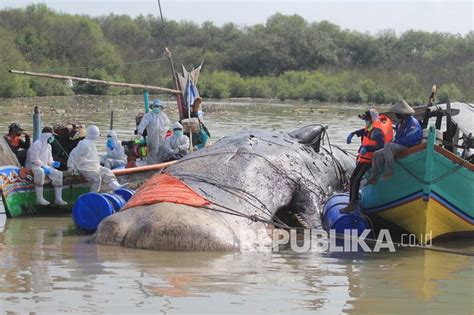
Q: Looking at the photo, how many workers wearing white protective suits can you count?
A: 5